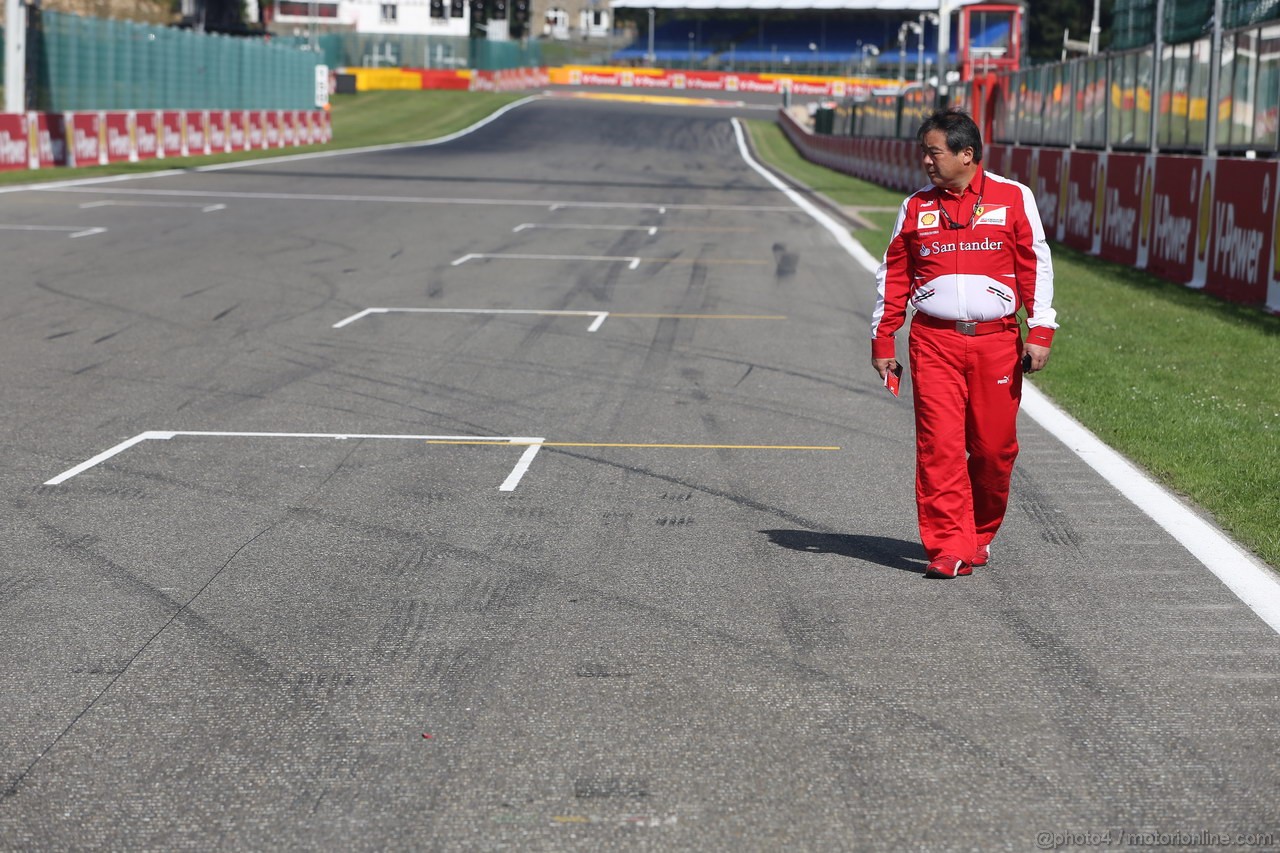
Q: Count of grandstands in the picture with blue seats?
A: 1